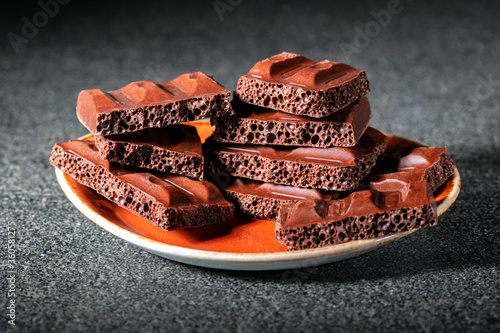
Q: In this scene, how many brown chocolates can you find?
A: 9